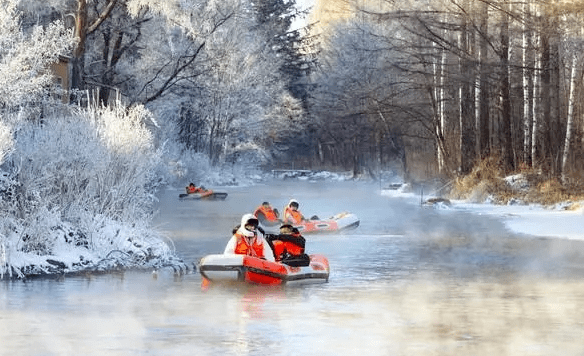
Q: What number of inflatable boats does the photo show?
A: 3